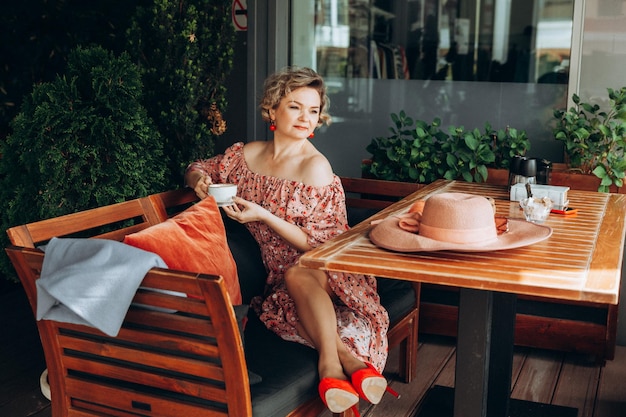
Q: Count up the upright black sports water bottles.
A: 0